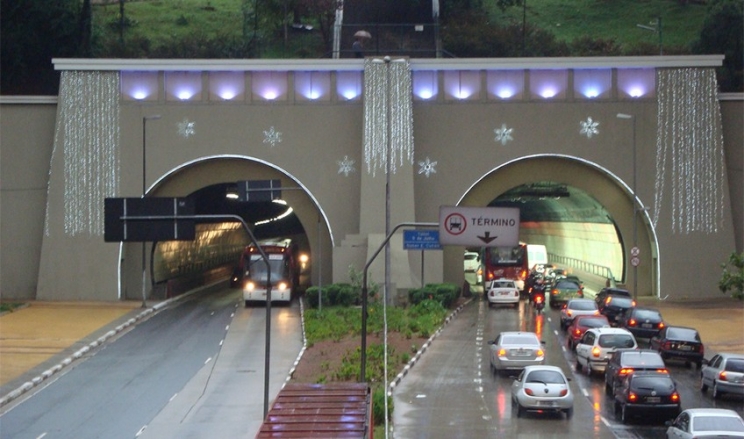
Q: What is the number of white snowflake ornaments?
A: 6